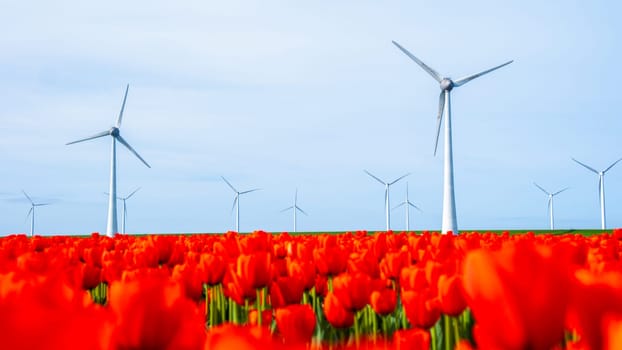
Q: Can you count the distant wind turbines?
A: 8